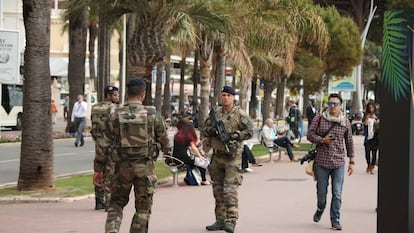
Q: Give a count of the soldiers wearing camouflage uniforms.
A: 3